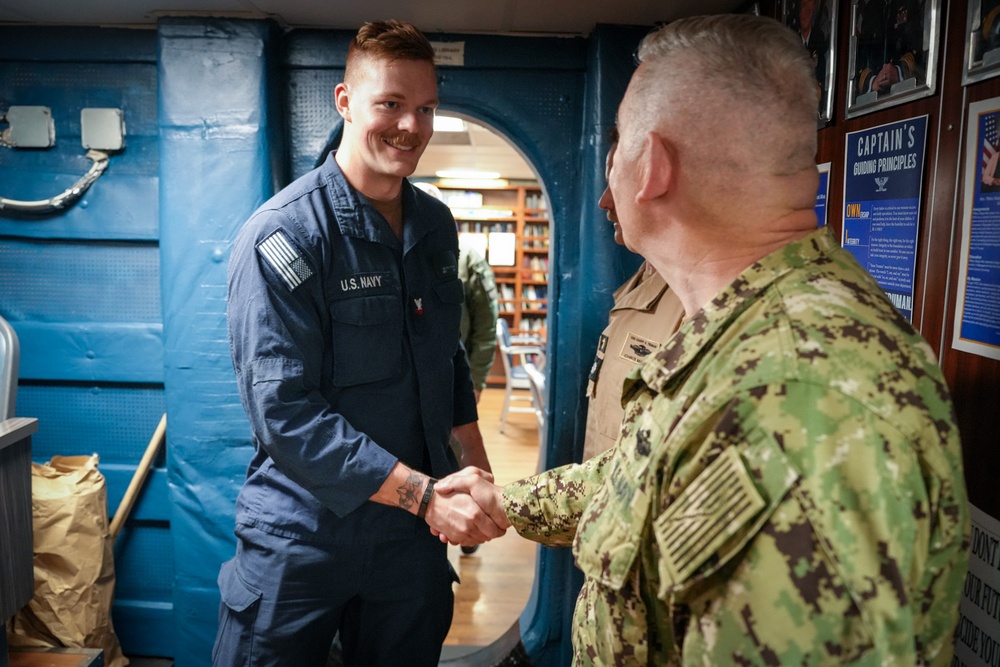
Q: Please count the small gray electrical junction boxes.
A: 2